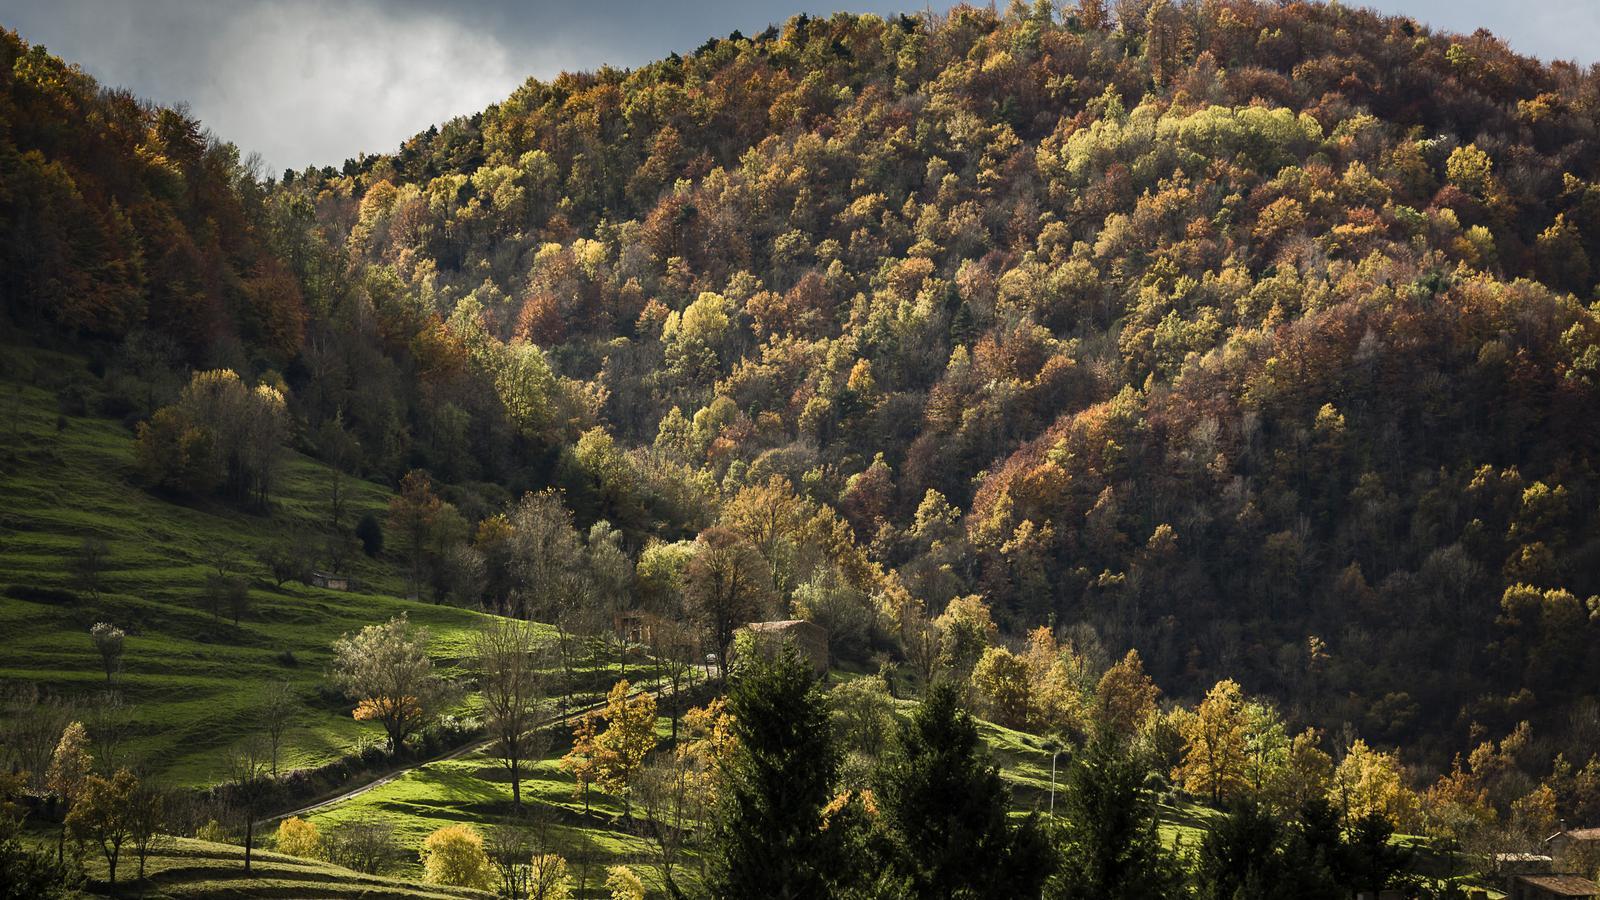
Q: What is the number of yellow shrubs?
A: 4